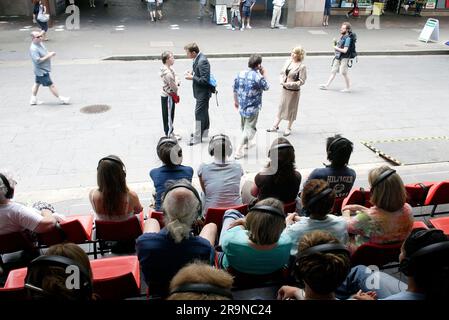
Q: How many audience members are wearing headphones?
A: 14